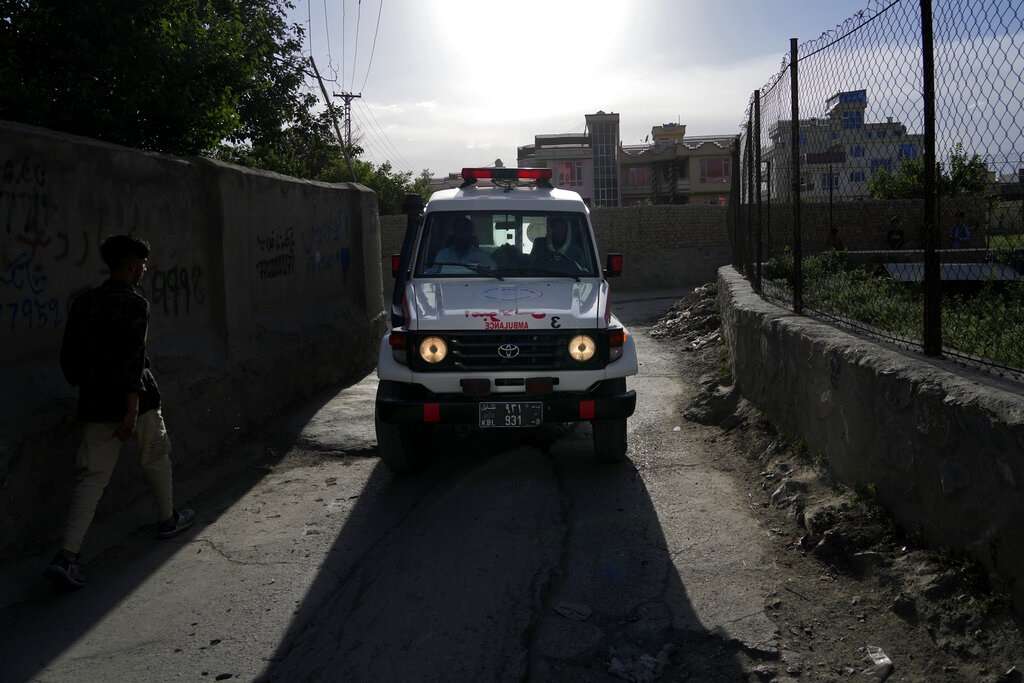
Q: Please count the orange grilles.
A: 0